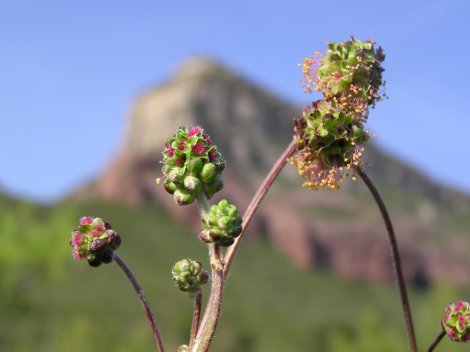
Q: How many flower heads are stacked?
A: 2